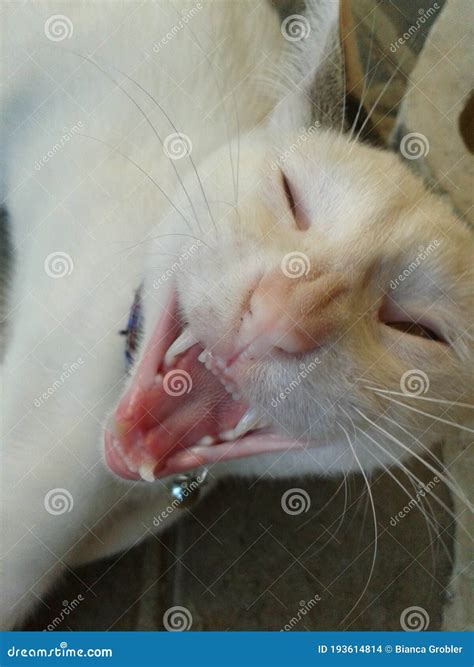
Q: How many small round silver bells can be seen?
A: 1